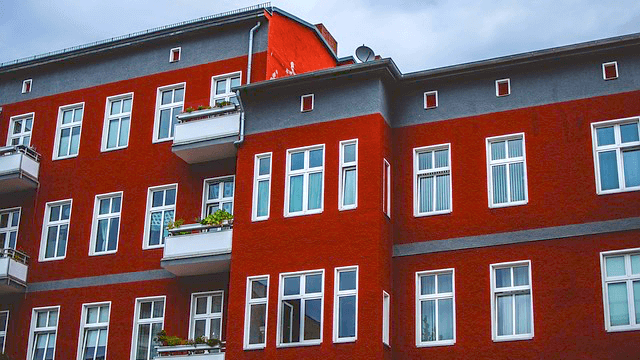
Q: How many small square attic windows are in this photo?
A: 6